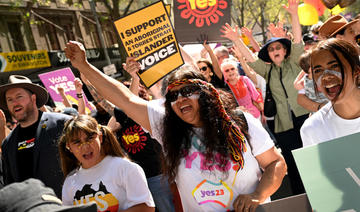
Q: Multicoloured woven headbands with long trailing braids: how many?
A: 1